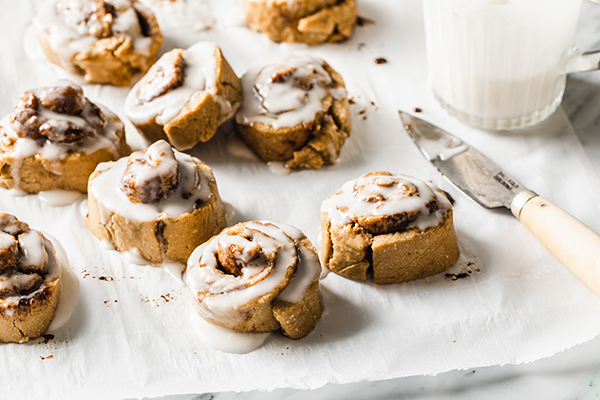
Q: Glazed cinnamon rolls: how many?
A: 9